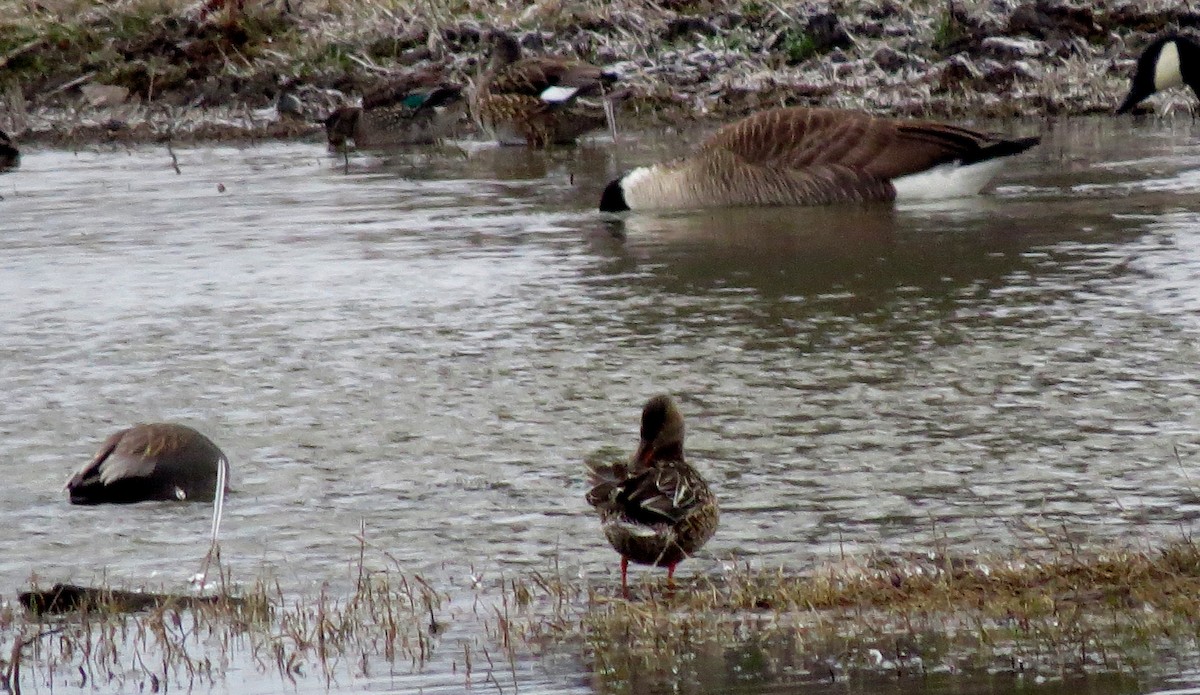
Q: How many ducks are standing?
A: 1